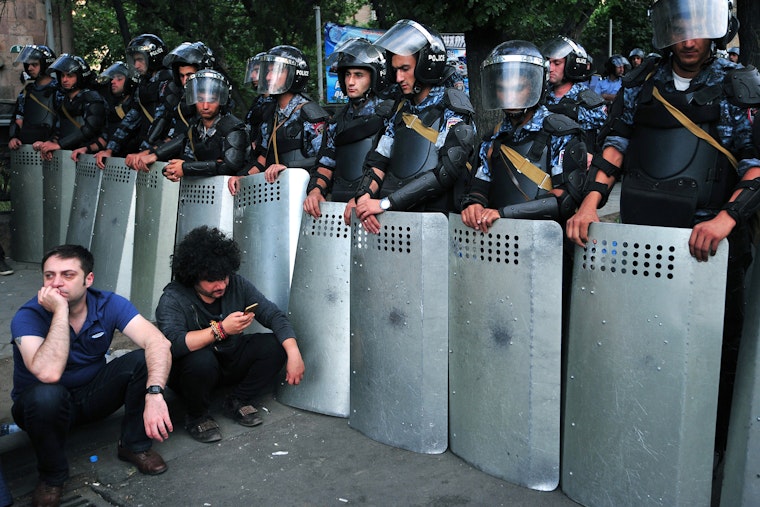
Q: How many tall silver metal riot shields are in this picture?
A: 12